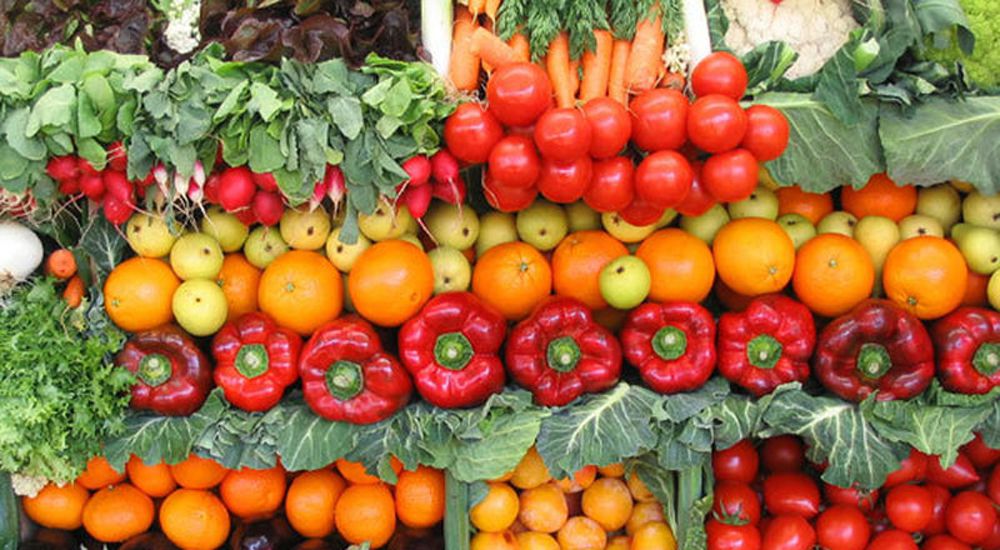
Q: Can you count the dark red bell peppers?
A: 2